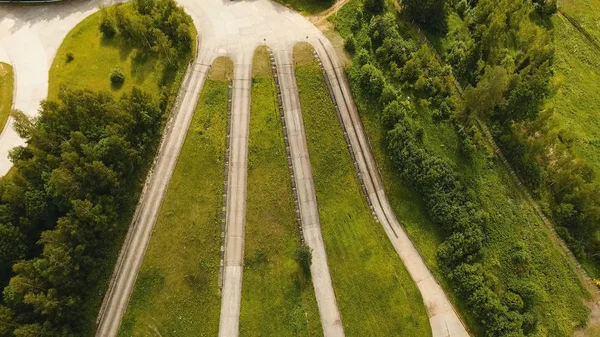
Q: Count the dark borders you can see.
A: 3